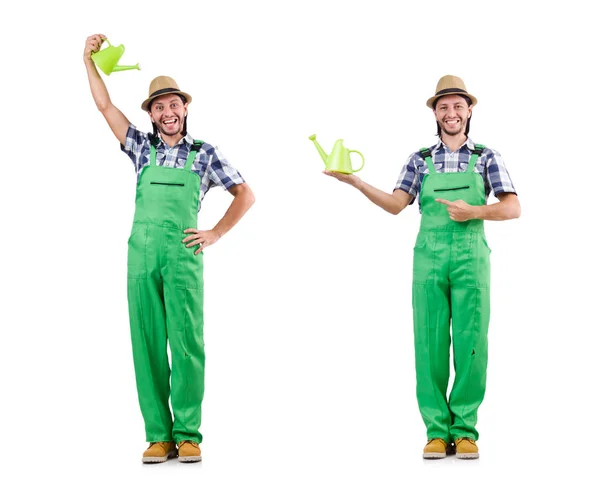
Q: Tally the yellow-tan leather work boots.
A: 4